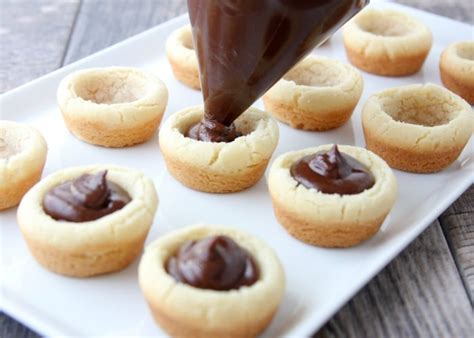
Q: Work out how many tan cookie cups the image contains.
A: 11